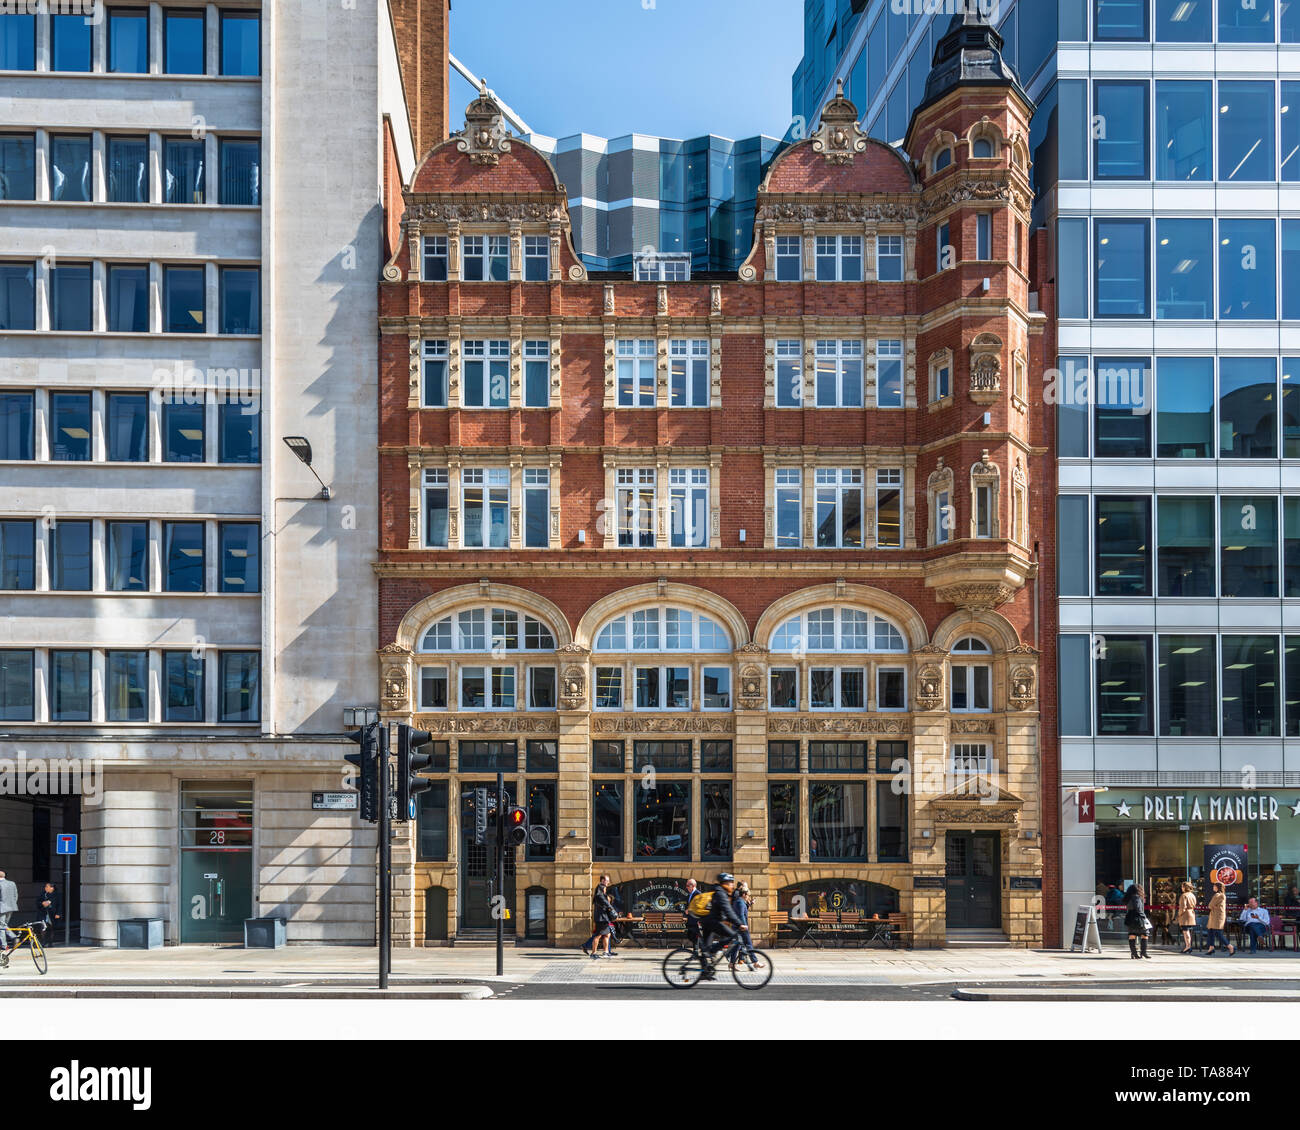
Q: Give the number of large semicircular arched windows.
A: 3